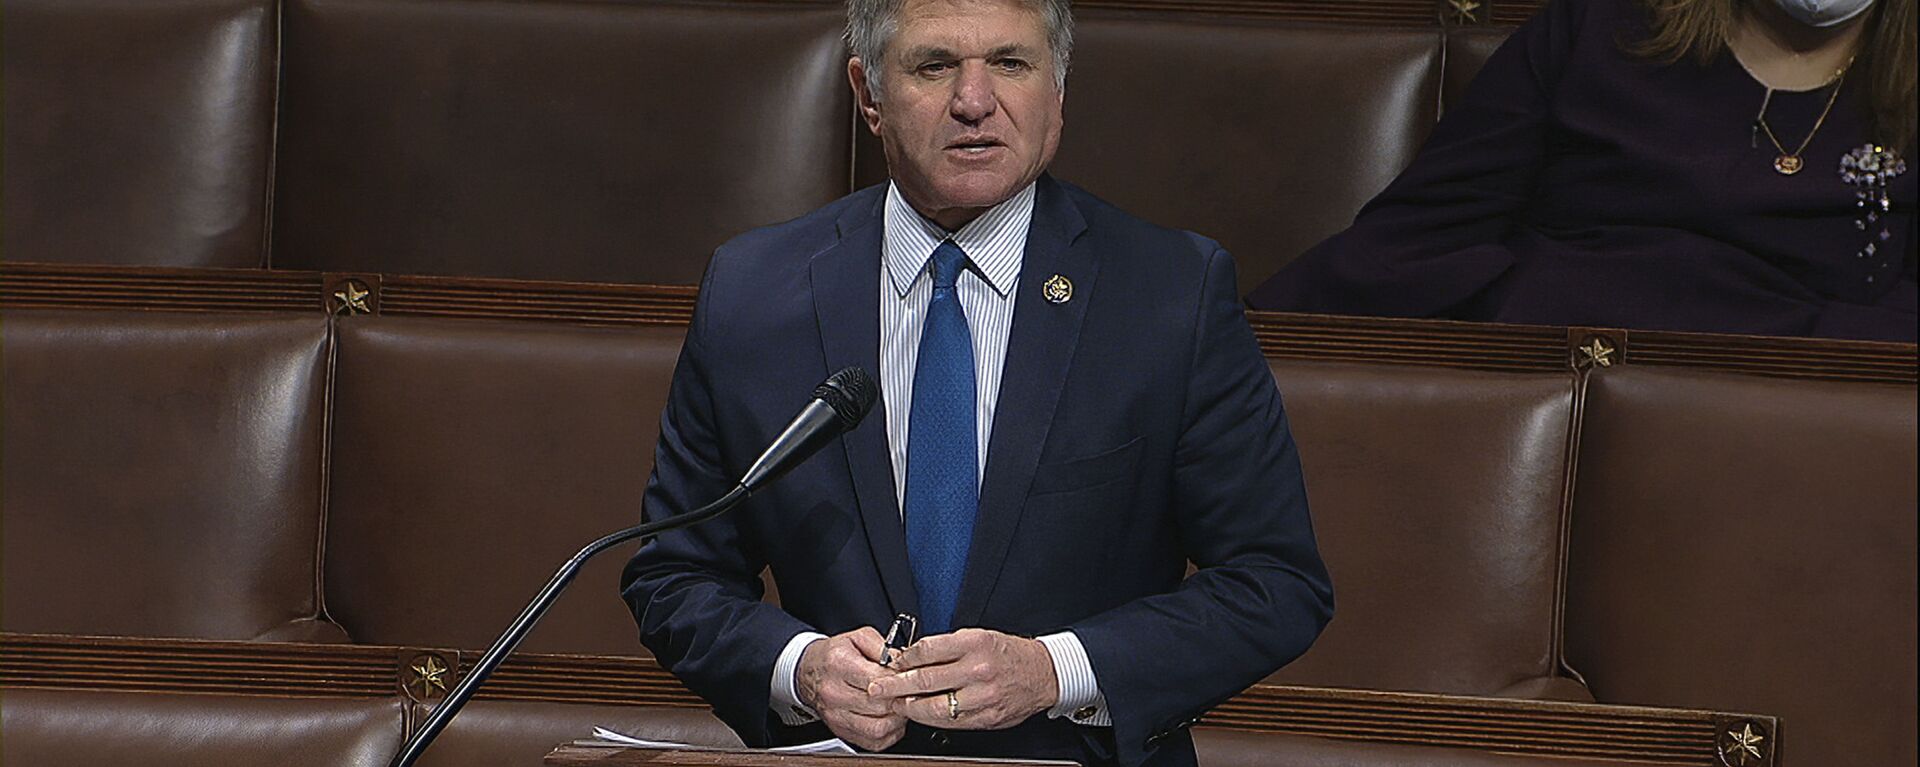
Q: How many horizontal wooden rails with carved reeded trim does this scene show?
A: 3